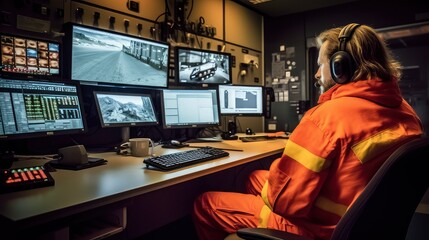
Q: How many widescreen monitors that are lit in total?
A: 7